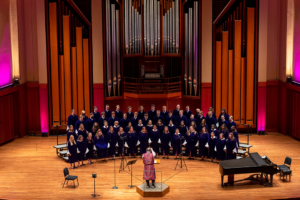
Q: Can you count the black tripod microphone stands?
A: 2